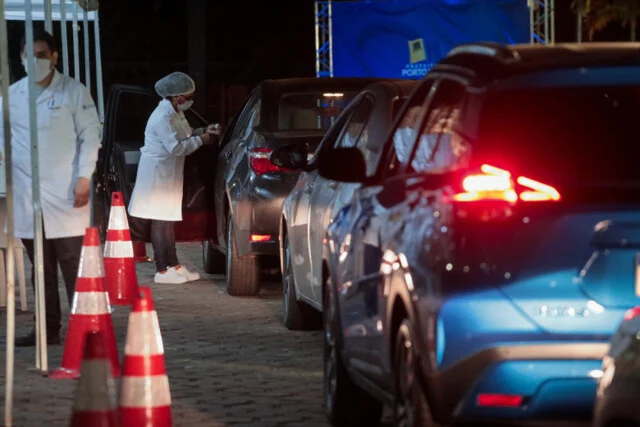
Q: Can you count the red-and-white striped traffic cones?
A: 4